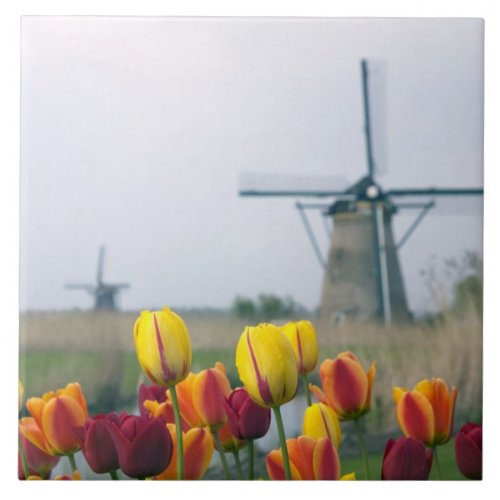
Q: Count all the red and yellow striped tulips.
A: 4